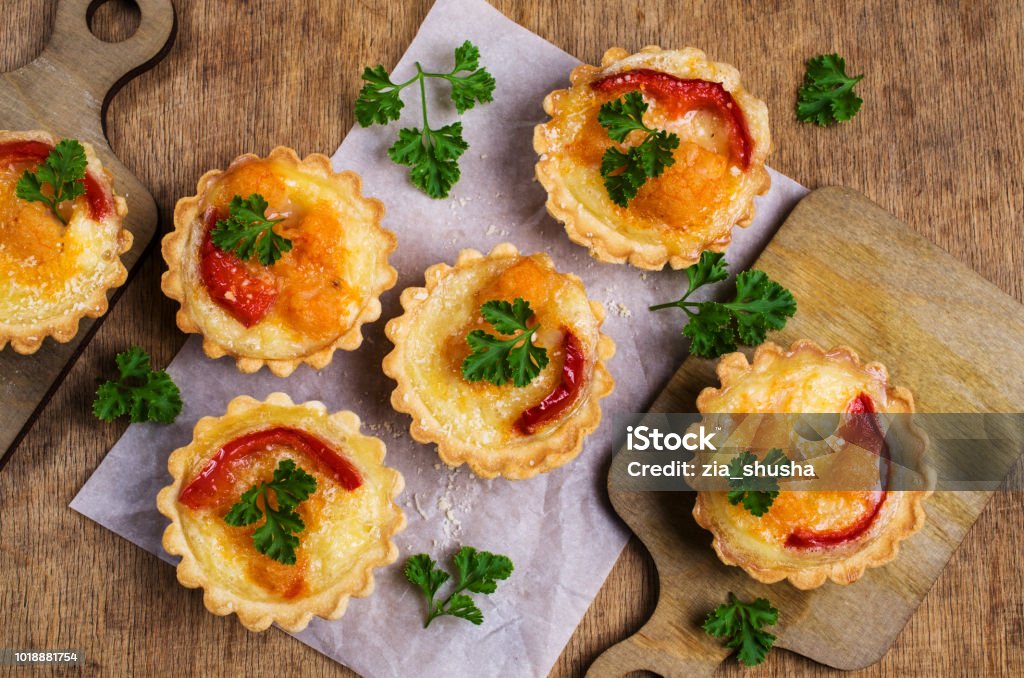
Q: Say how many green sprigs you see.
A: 12